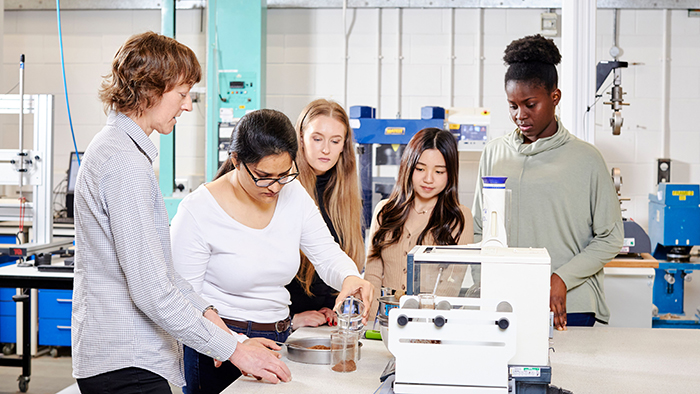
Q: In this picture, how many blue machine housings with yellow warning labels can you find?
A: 2